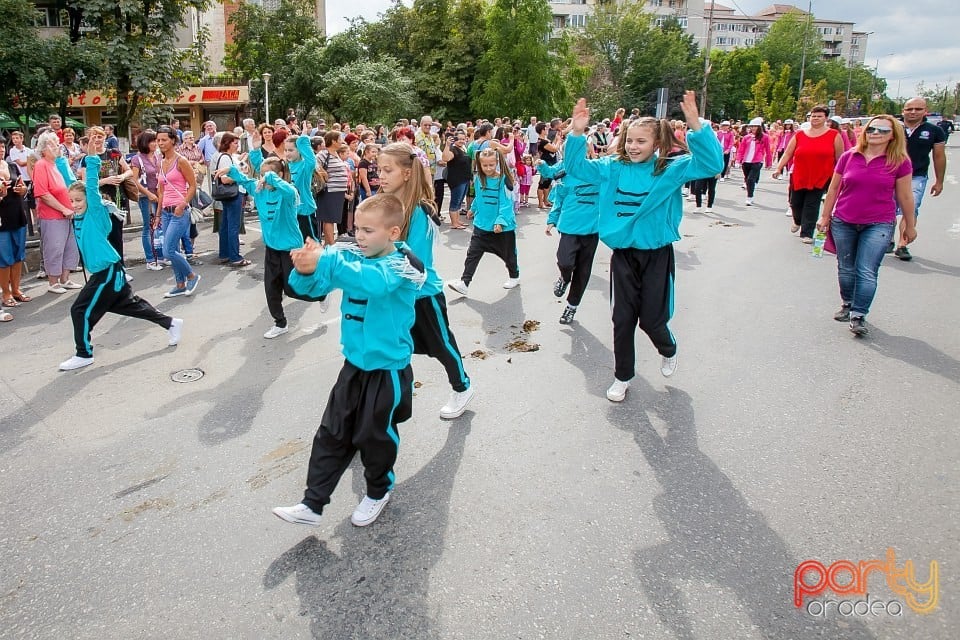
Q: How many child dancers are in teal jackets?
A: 8